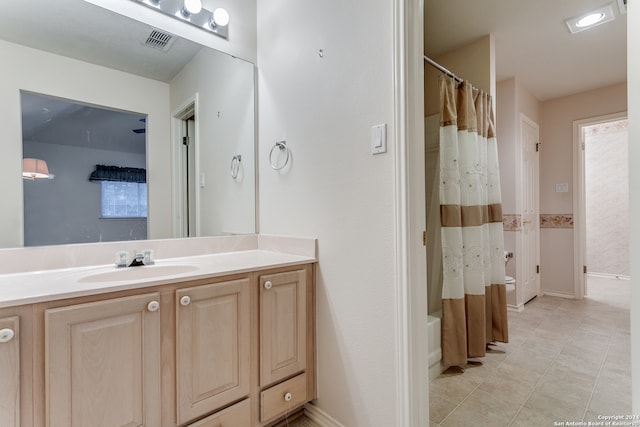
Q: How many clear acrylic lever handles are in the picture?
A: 2